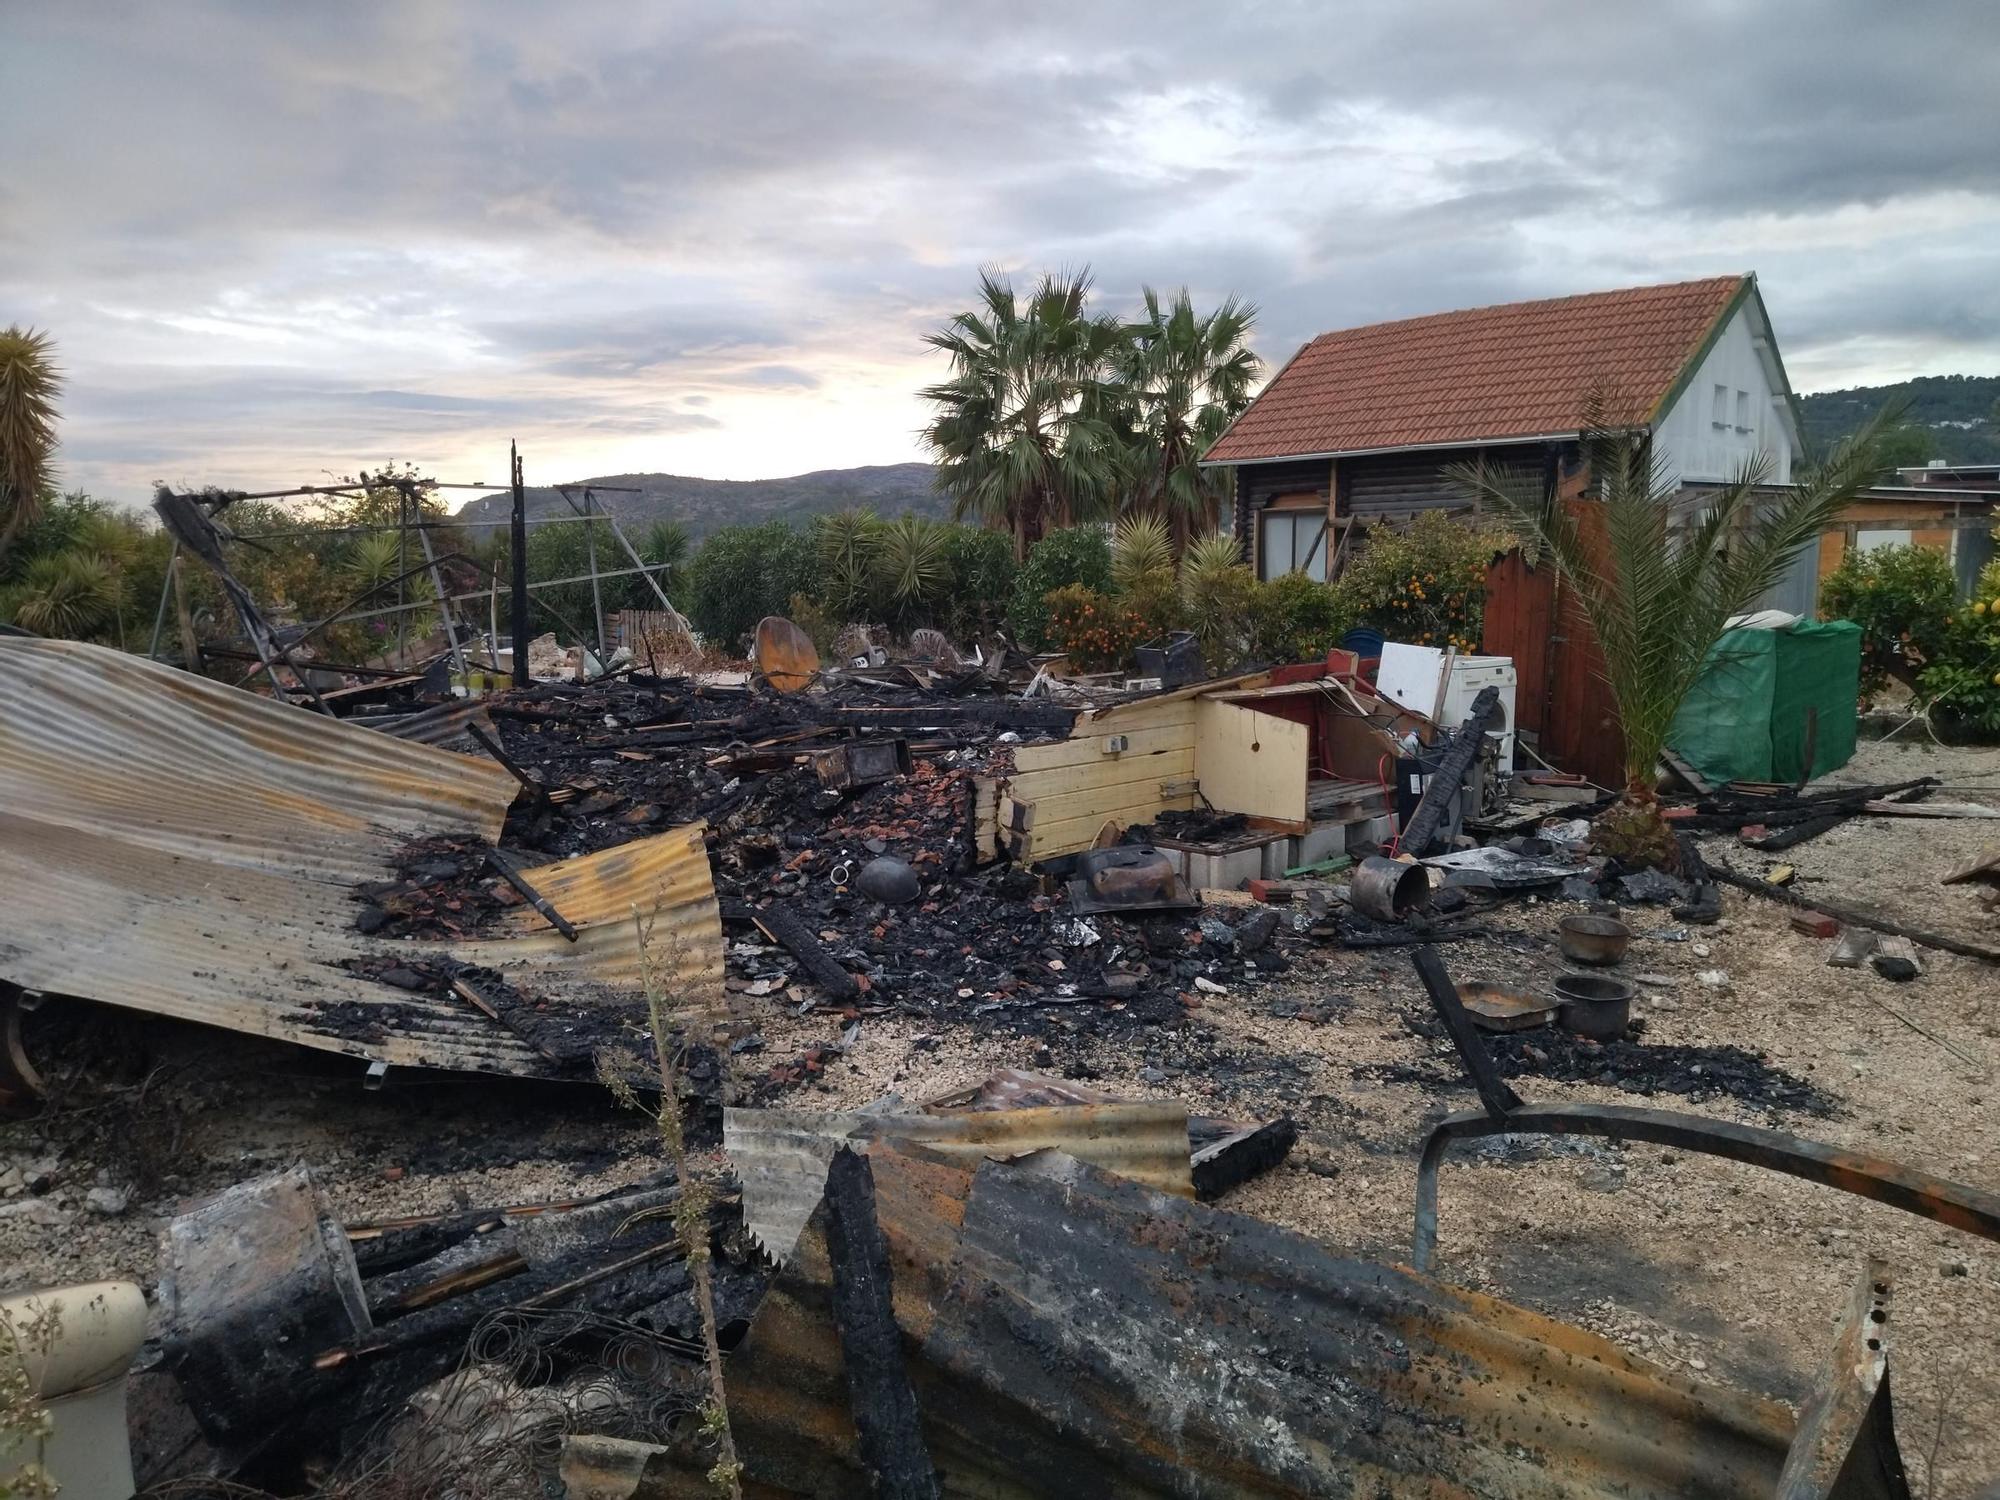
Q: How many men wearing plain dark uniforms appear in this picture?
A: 0